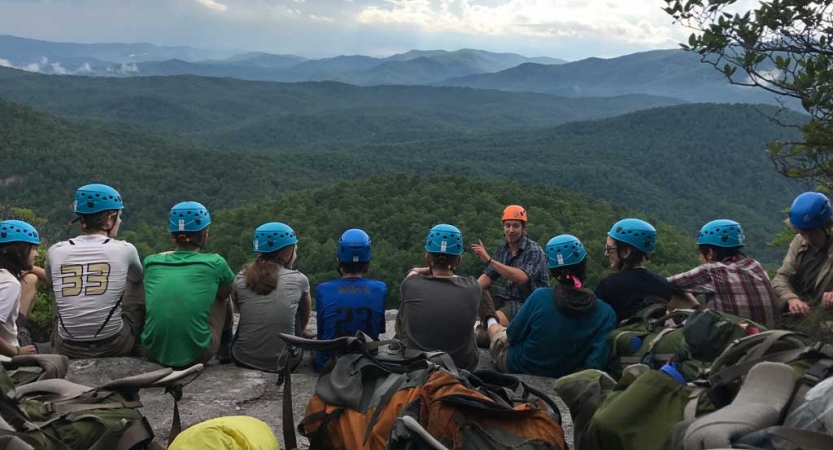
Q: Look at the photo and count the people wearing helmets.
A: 11